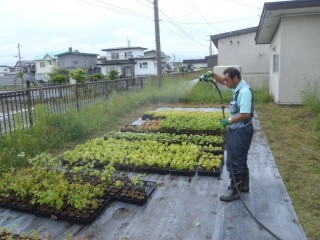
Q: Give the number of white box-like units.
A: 1